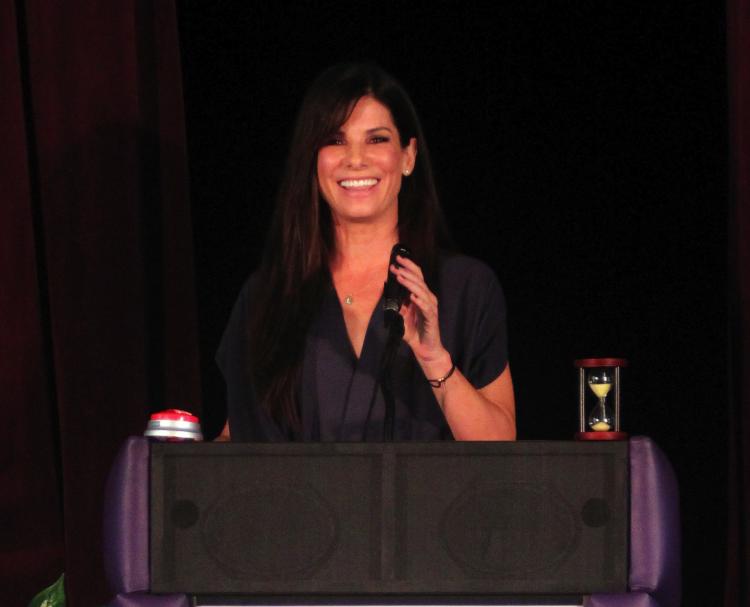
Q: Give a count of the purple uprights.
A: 2